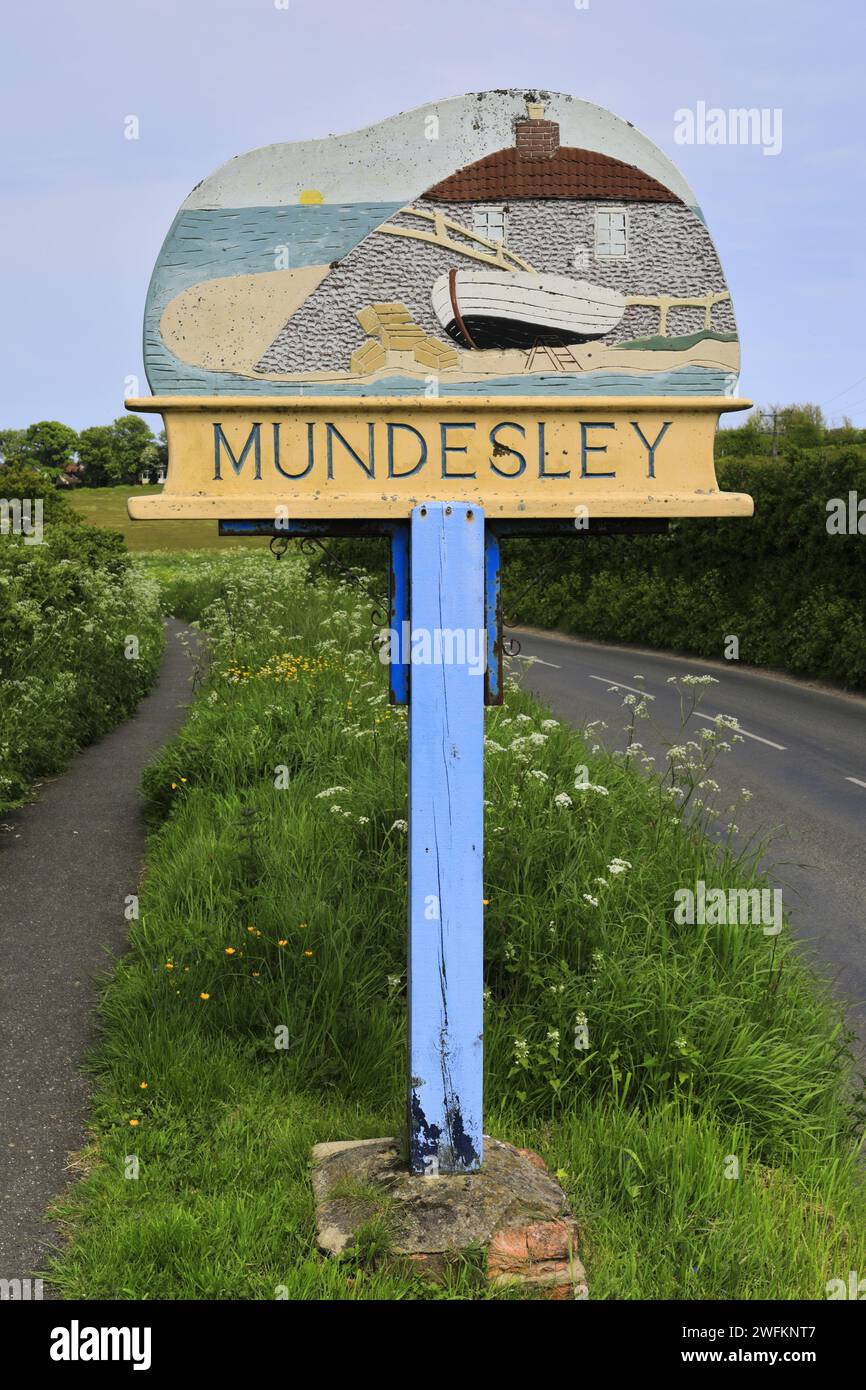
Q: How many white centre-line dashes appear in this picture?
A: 4